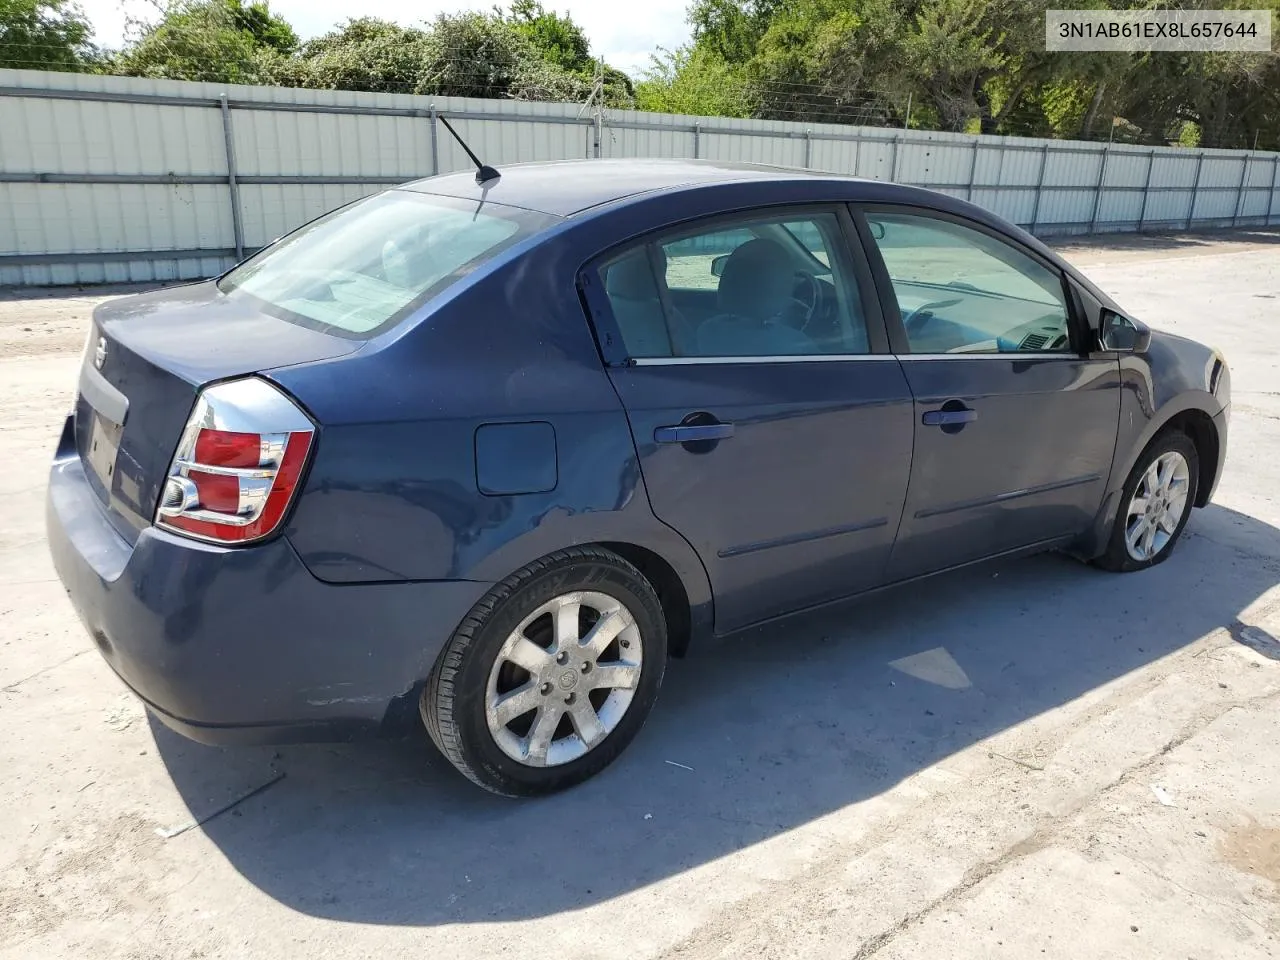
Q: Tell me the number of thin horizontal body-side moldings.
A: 2